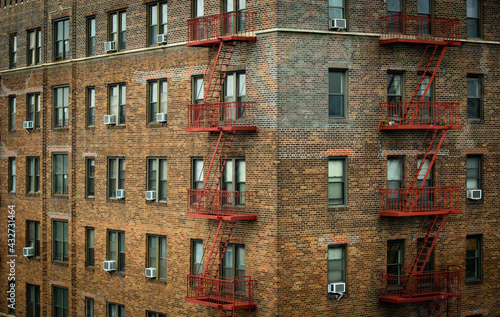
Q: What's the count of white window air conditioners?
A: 13